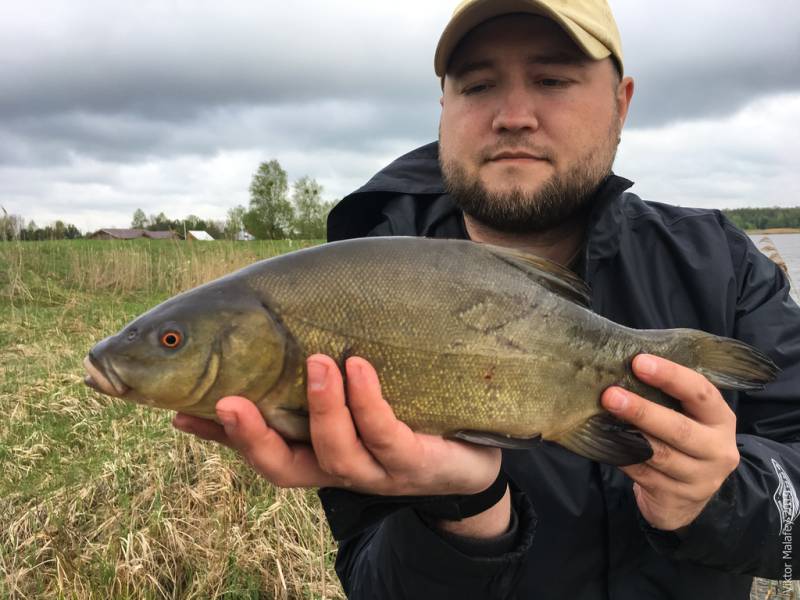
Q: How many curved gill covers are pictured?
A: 1